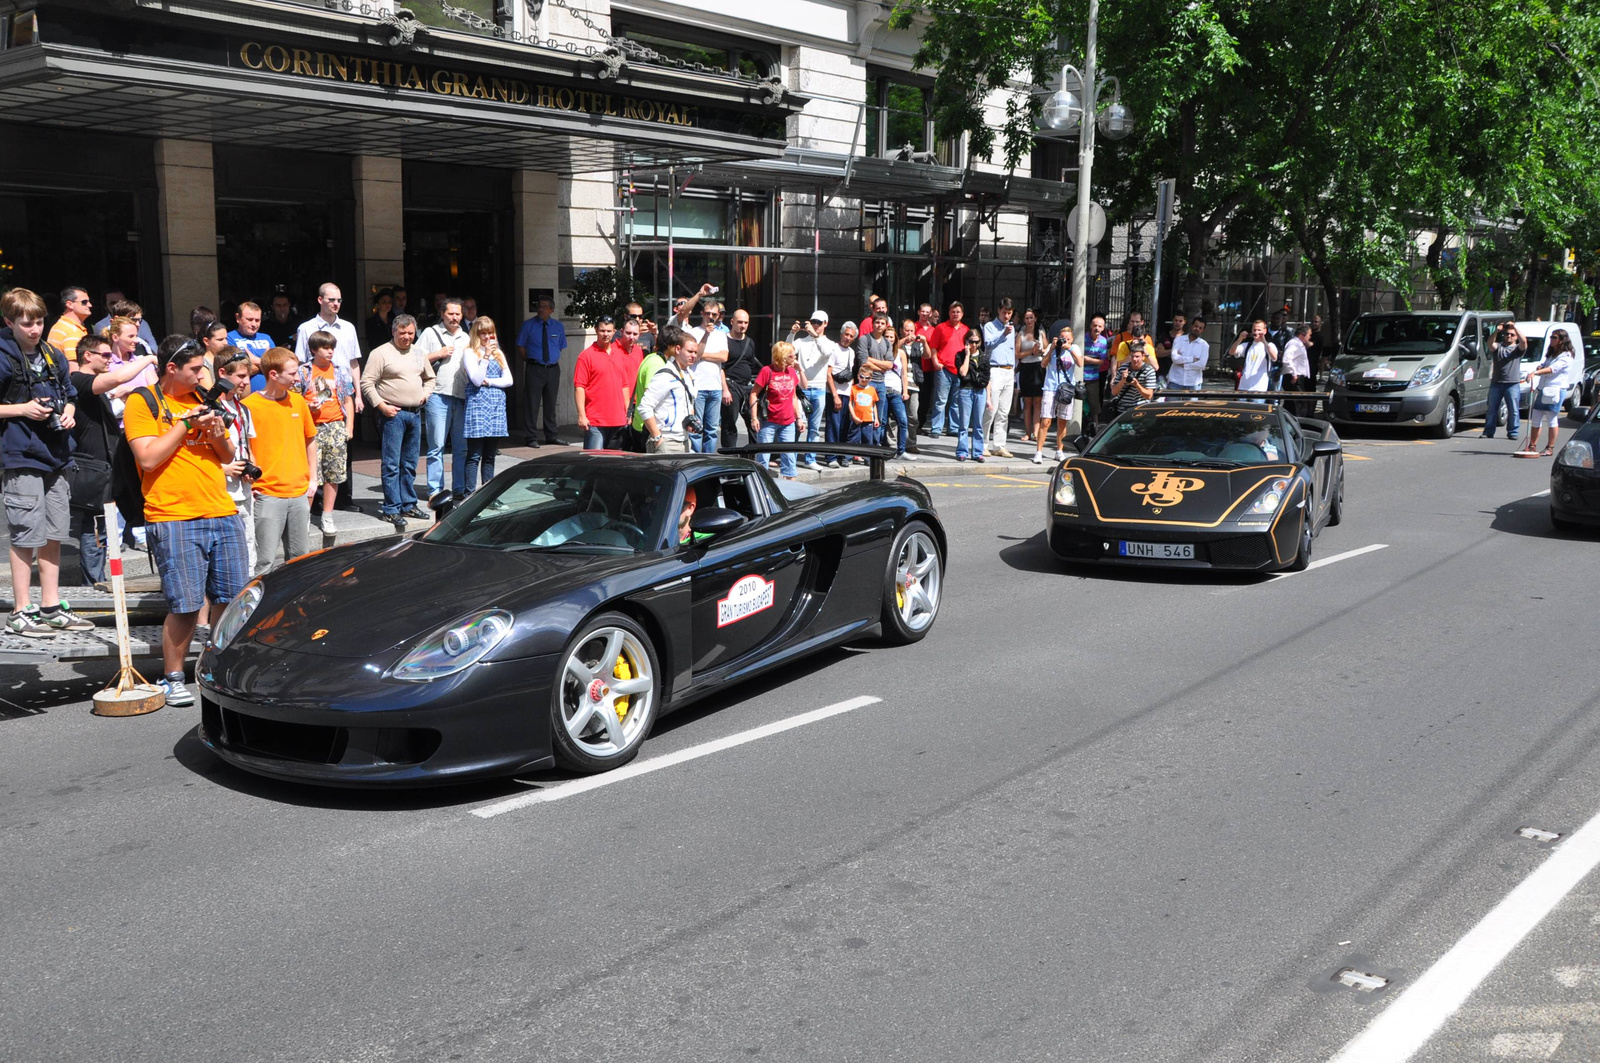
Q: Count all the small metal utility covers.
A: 2